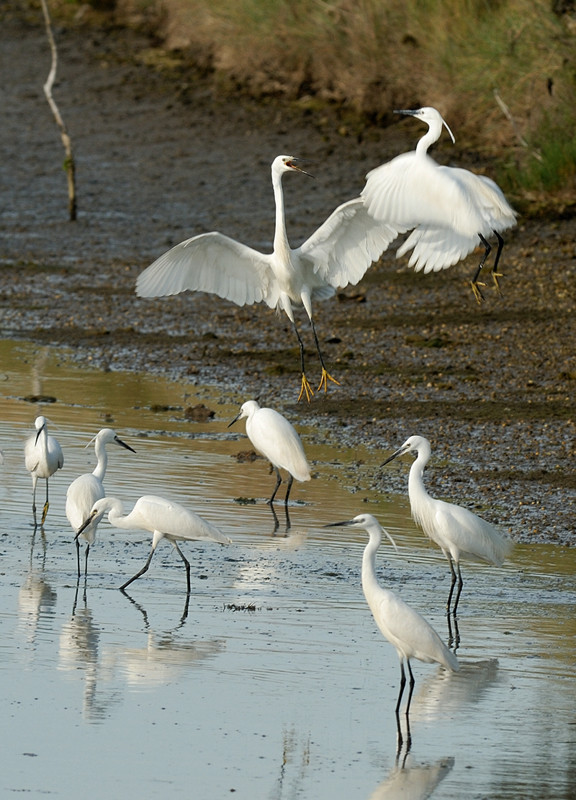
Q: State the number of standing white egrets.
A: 6